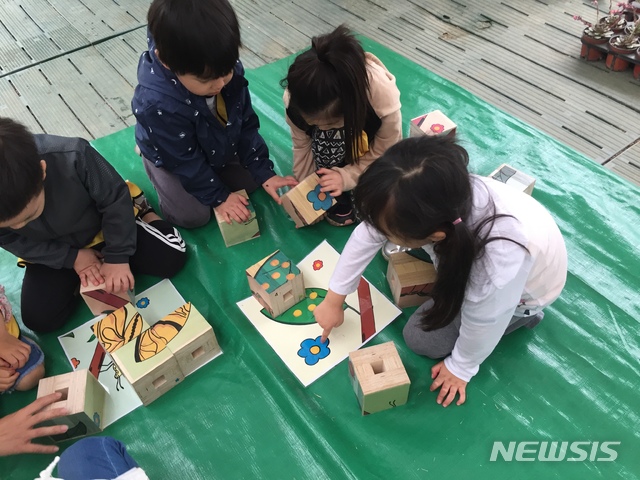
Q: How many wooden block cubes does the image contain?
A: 12